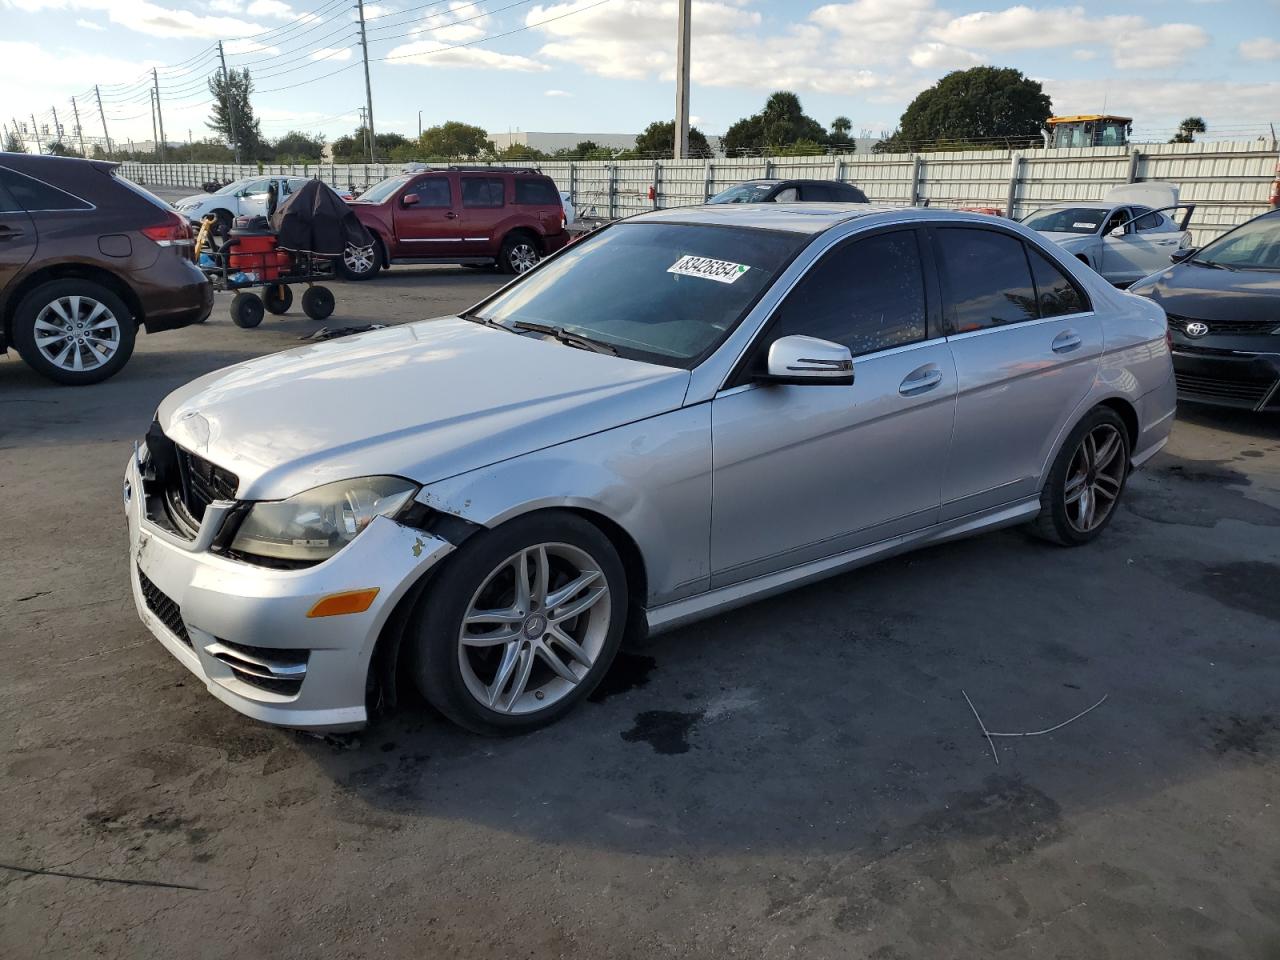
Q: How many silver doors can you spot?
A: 2